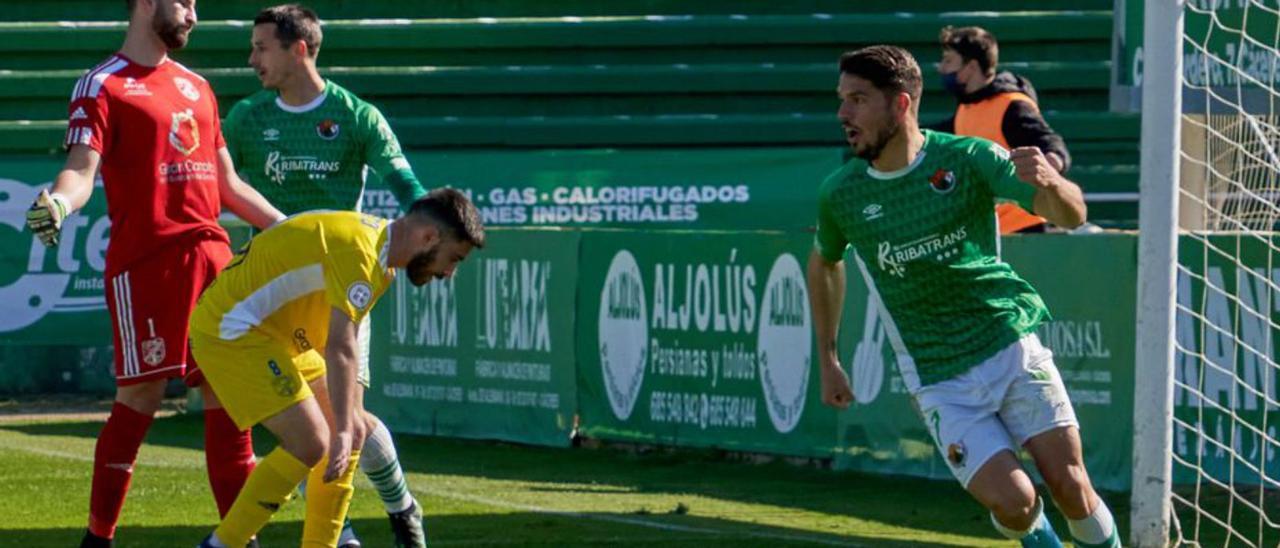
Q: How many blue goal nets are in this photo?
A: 0